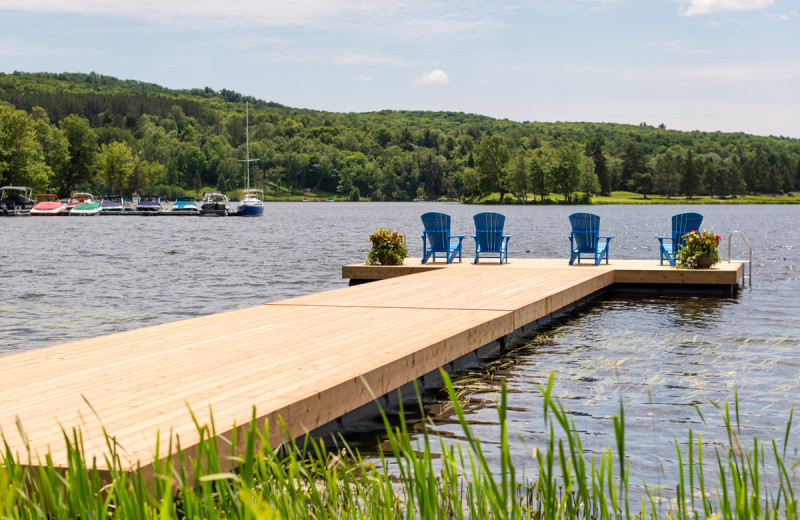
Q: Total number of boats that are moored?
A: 9